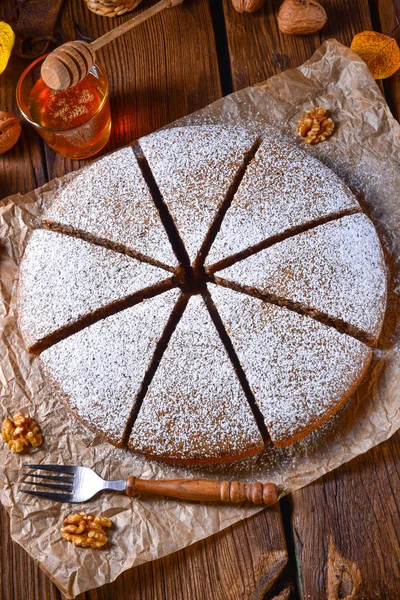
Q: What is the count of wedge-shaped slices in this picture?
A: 8